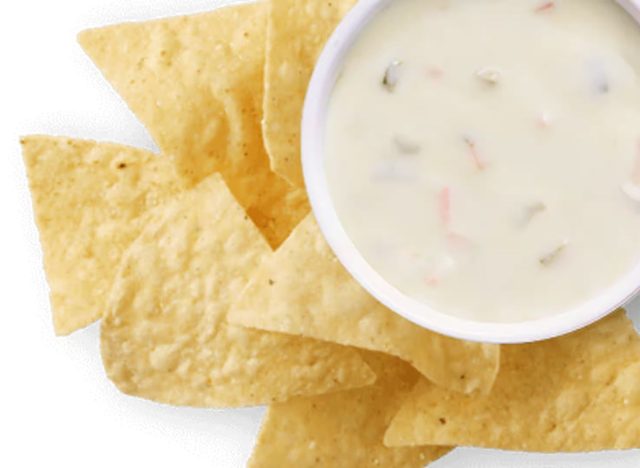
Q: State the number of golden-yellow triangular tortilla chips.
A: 7